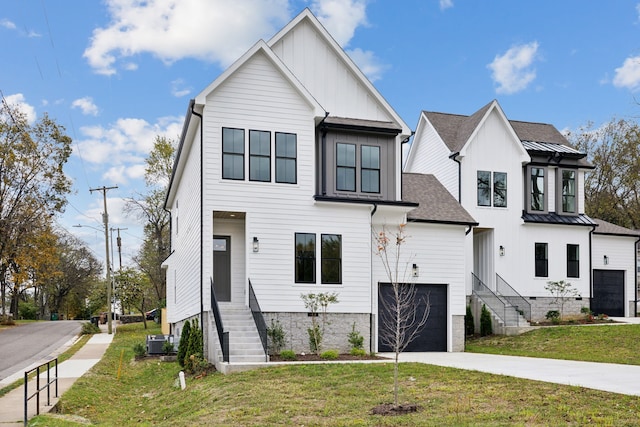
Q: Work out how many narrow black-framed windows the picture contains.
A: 13